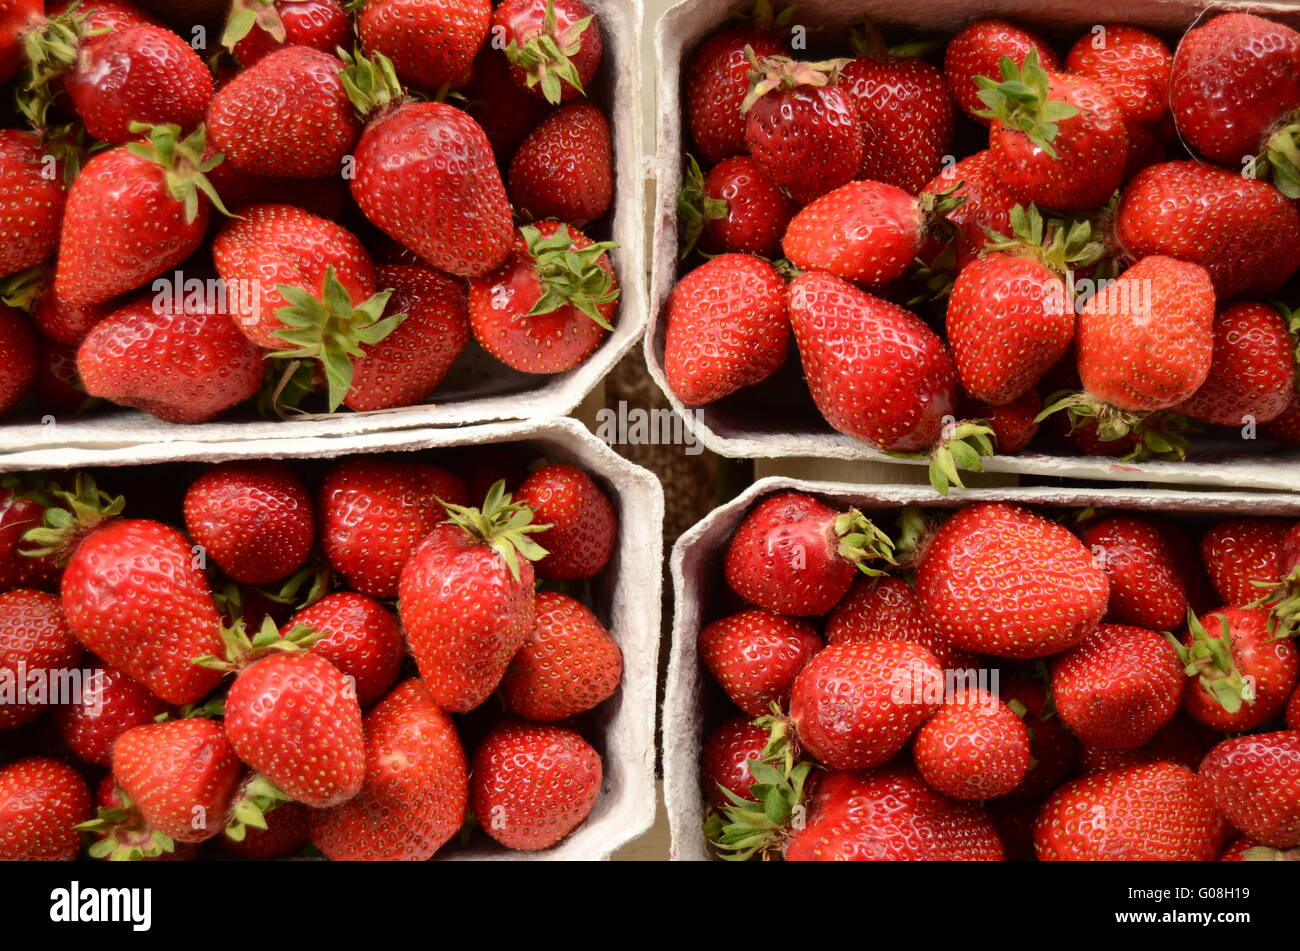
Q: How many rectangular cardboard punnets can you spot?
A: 4